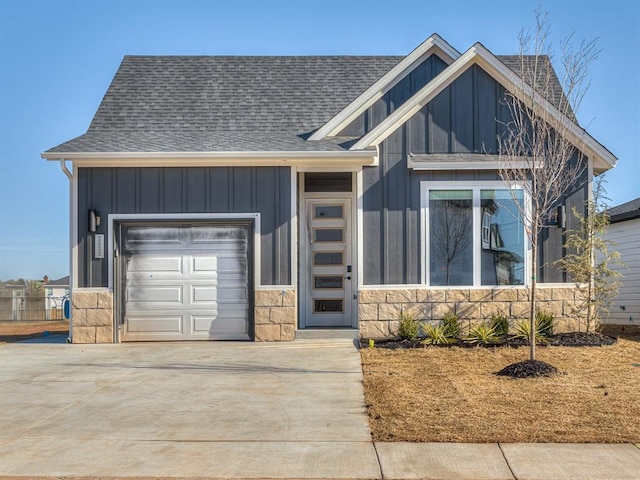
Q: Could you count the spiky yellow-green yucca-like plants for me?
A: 3